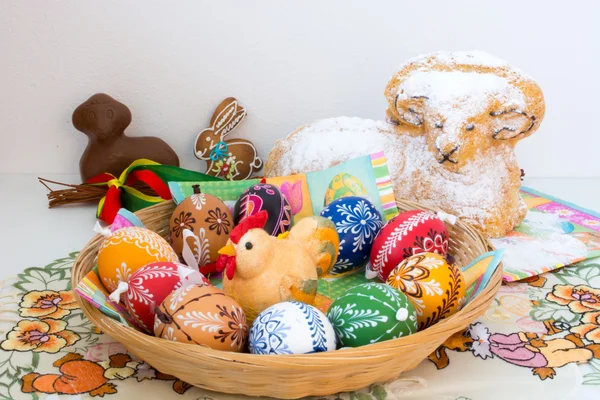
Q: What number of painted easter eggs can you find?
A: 10